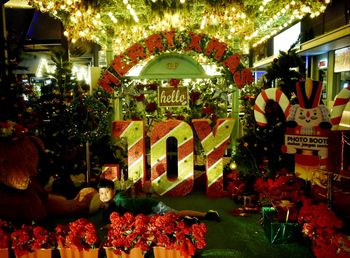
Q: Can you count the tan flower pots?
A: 5